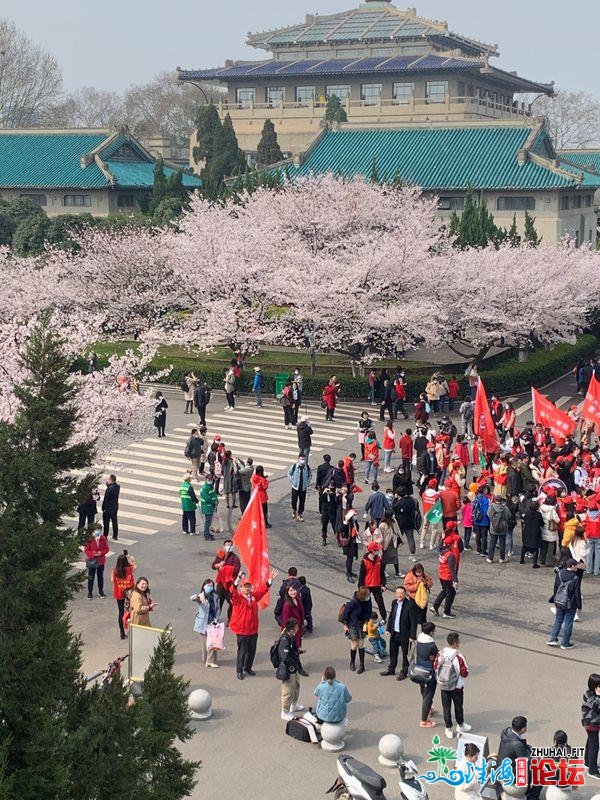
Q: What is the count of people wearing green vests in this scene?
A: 2